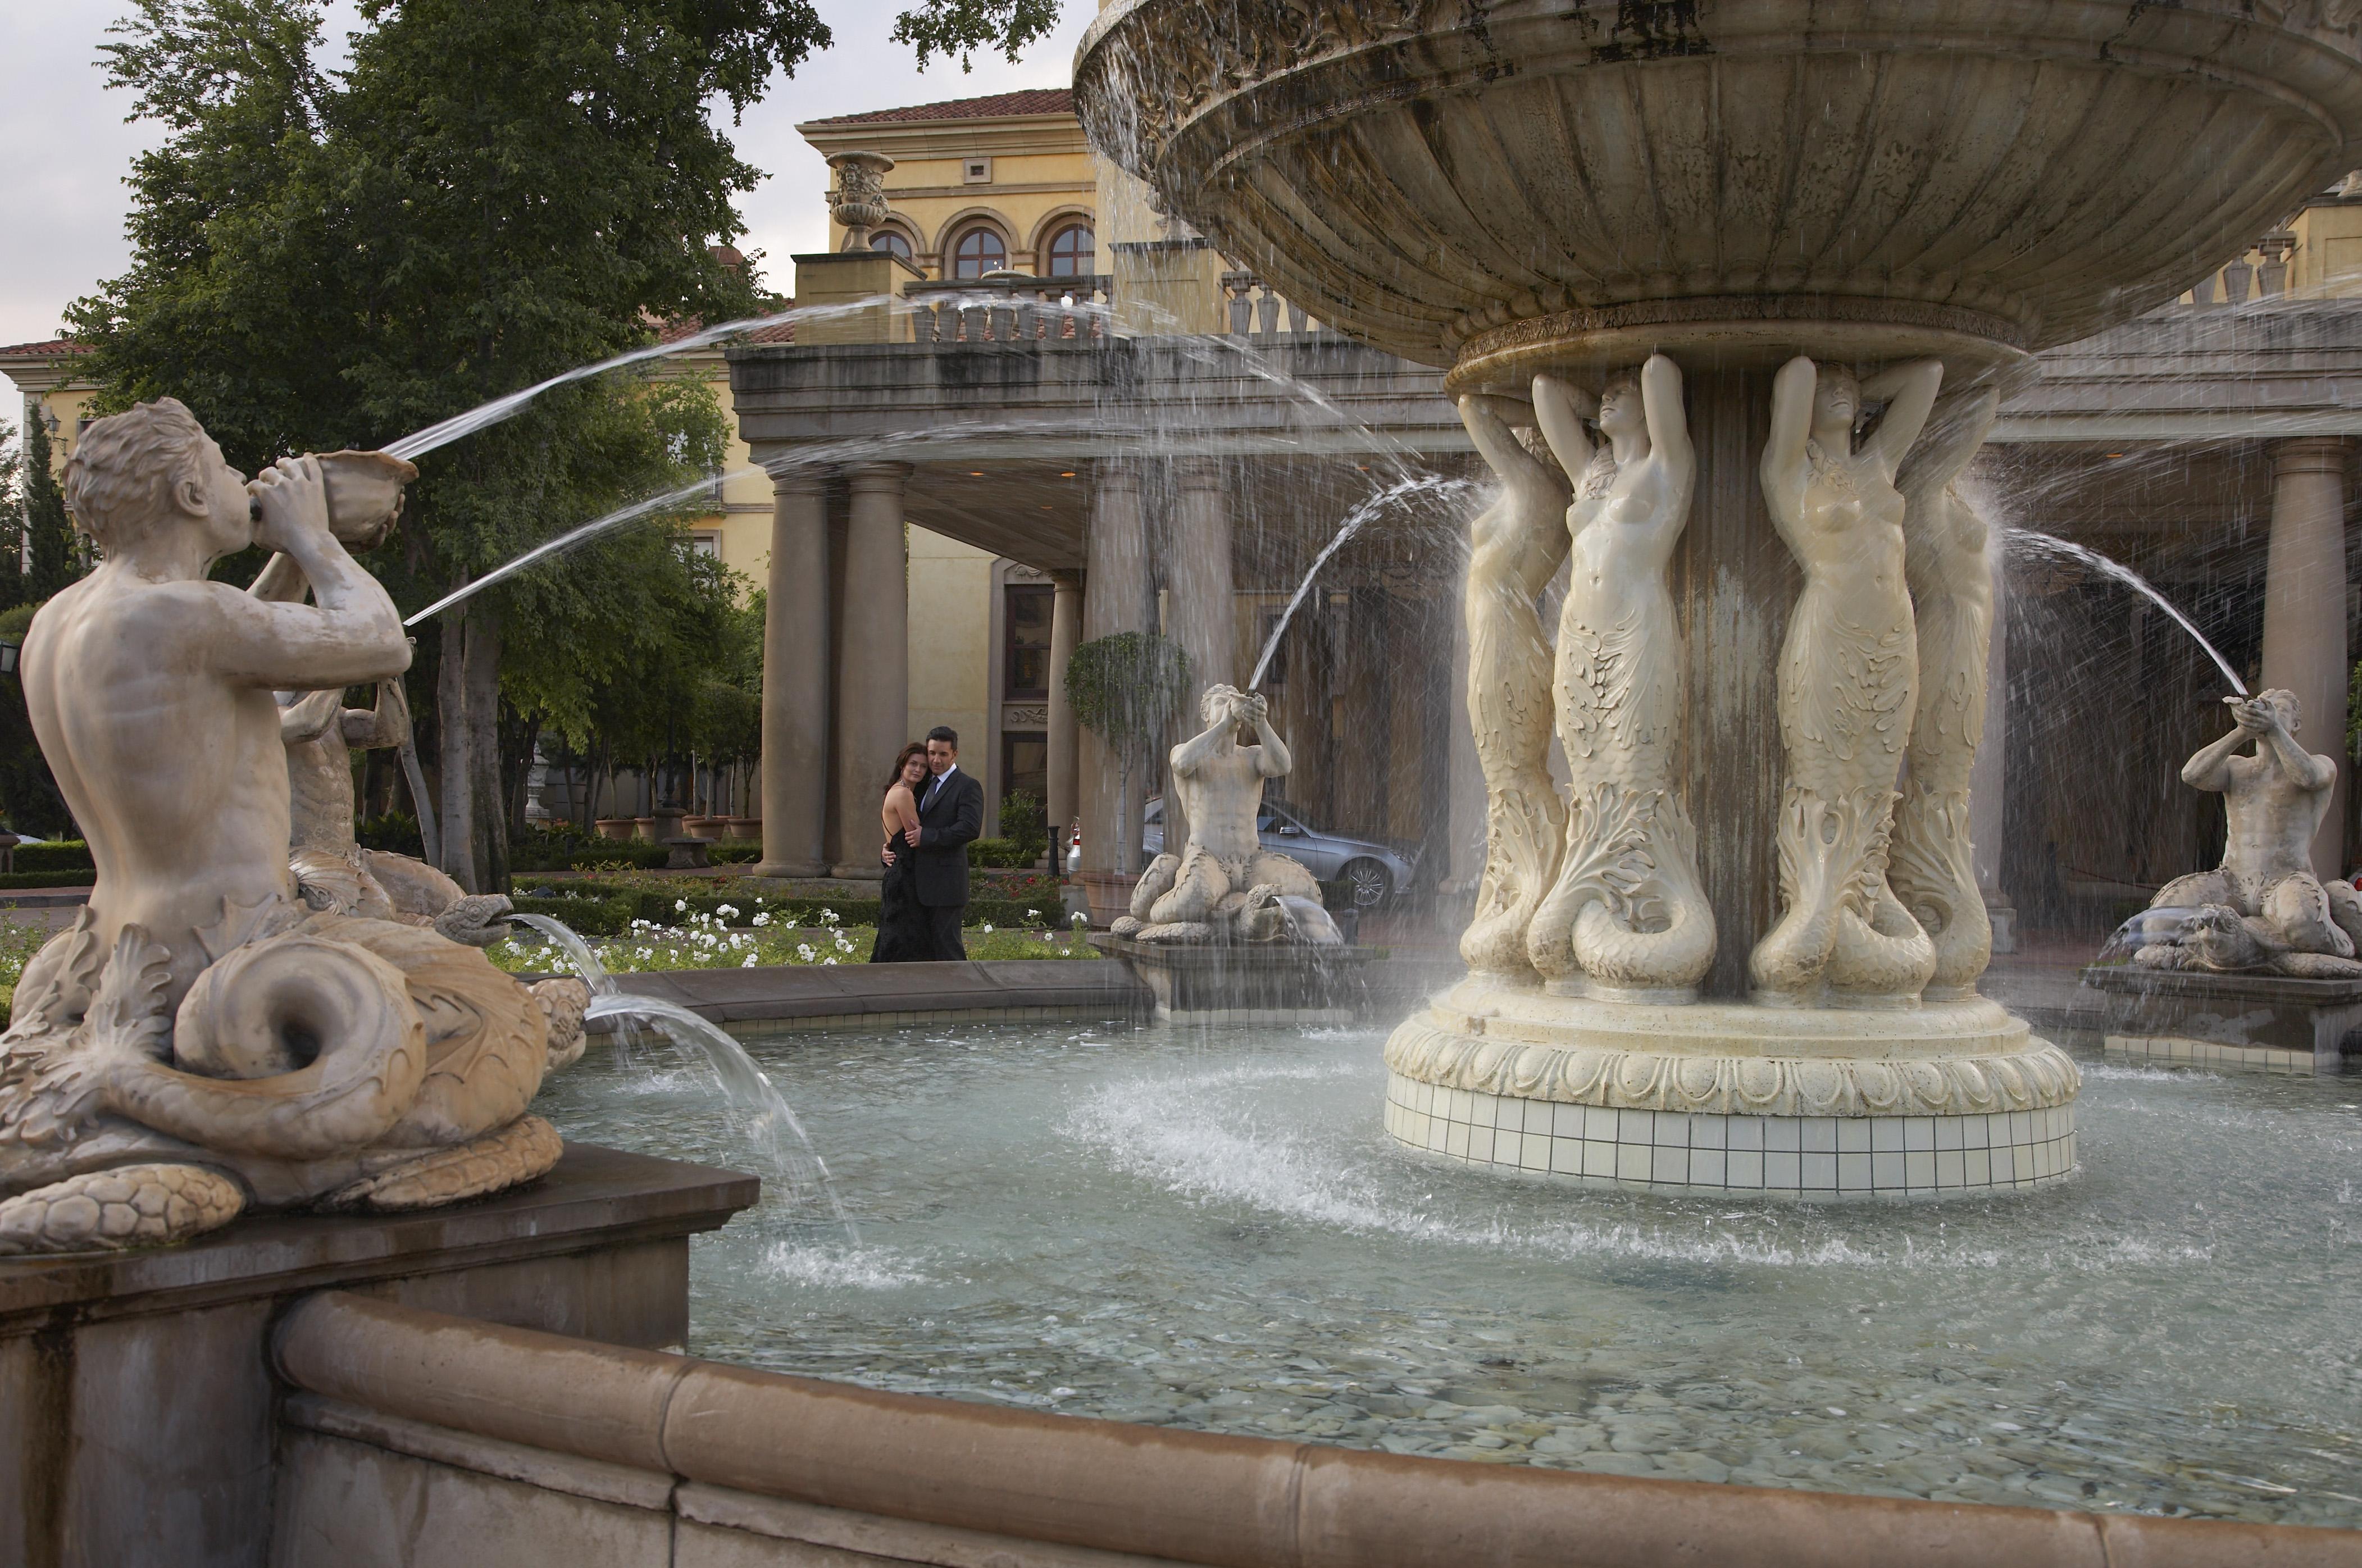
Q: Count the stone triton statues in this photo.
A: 4